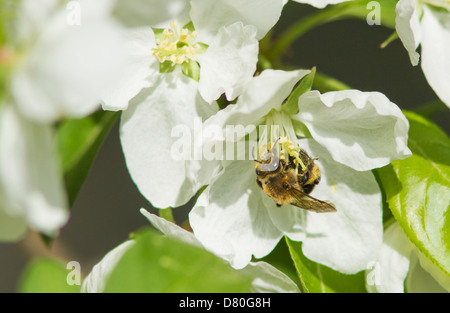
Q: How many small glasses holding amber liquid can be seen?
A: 0